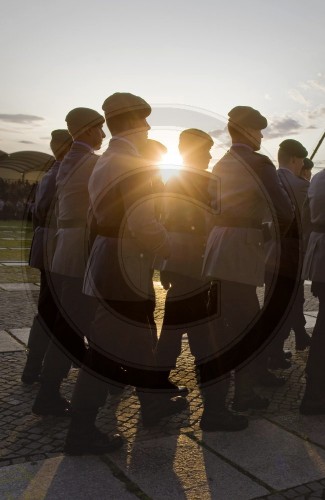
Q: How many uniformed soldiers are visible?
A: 9